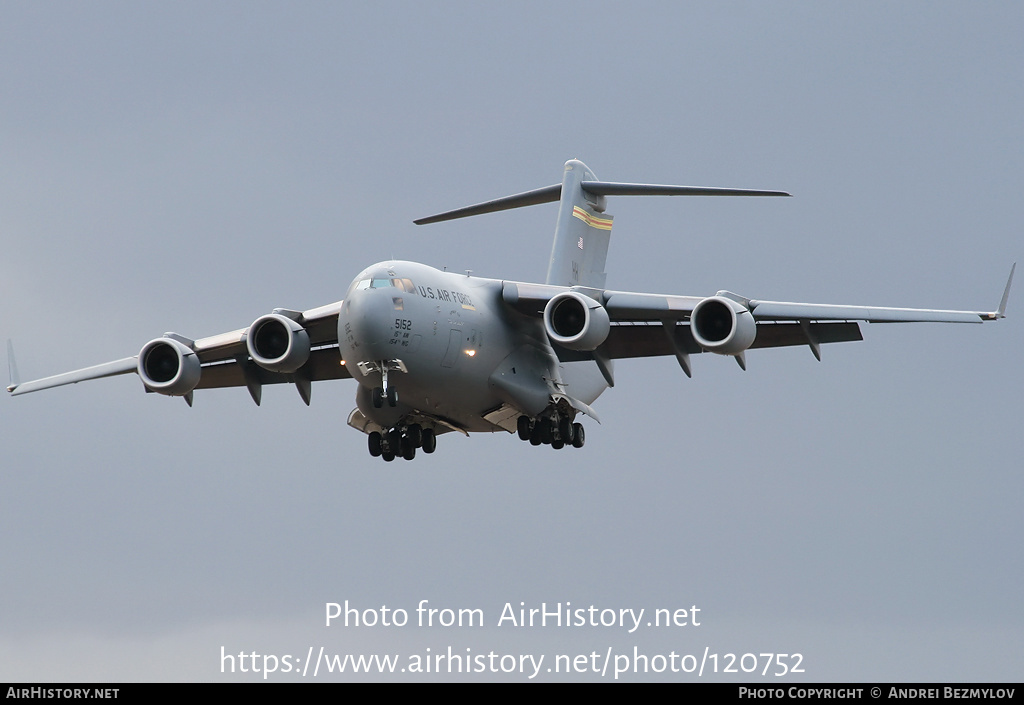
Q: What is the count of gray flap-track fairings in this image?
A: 7